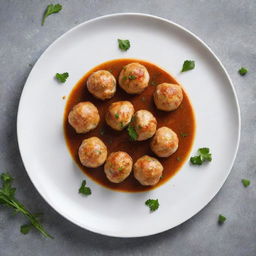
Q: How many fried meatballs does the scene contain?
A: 10